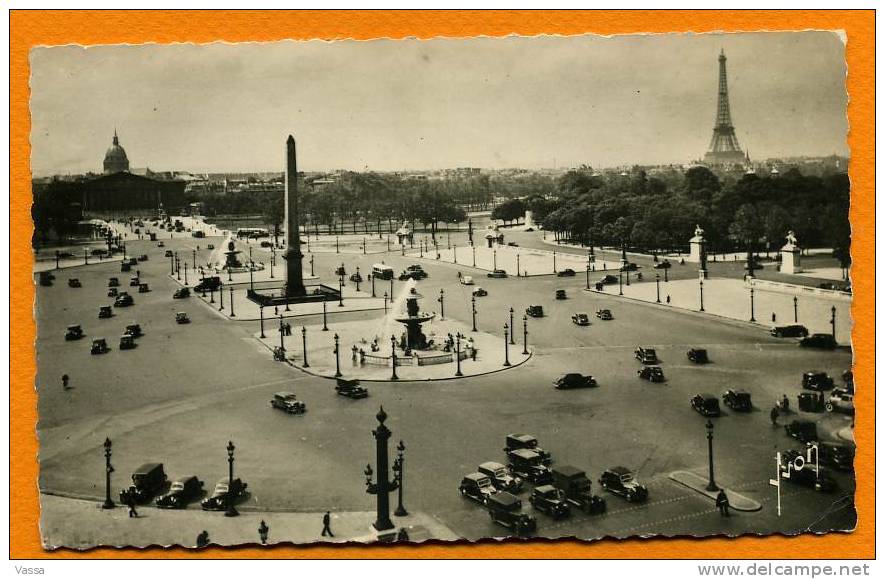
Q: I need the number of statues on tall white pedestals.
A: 2